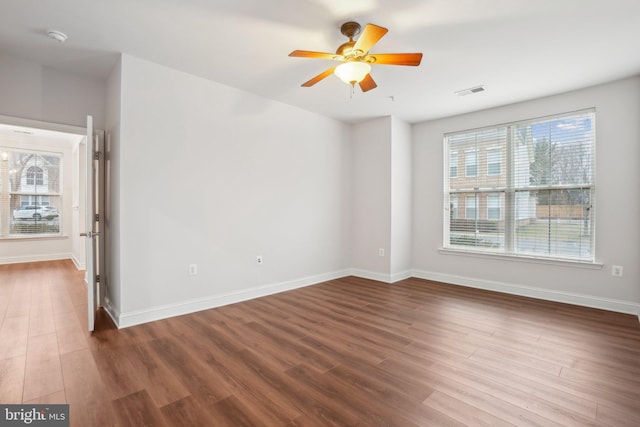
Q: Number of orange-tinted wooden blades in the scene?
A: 5